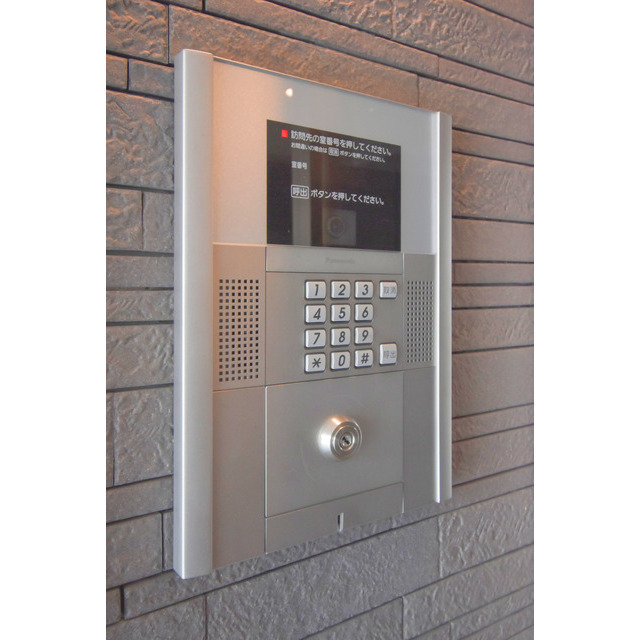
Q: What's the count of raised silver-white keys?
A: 14